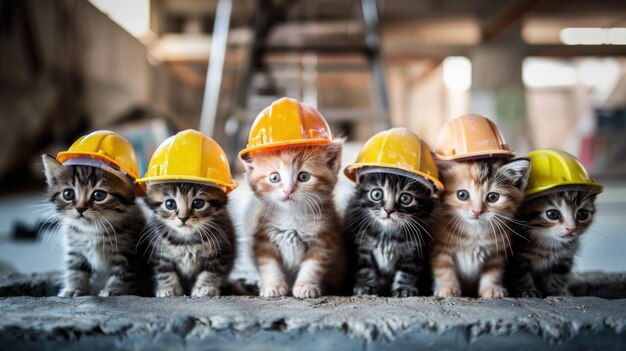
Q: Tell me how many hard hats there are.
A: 6